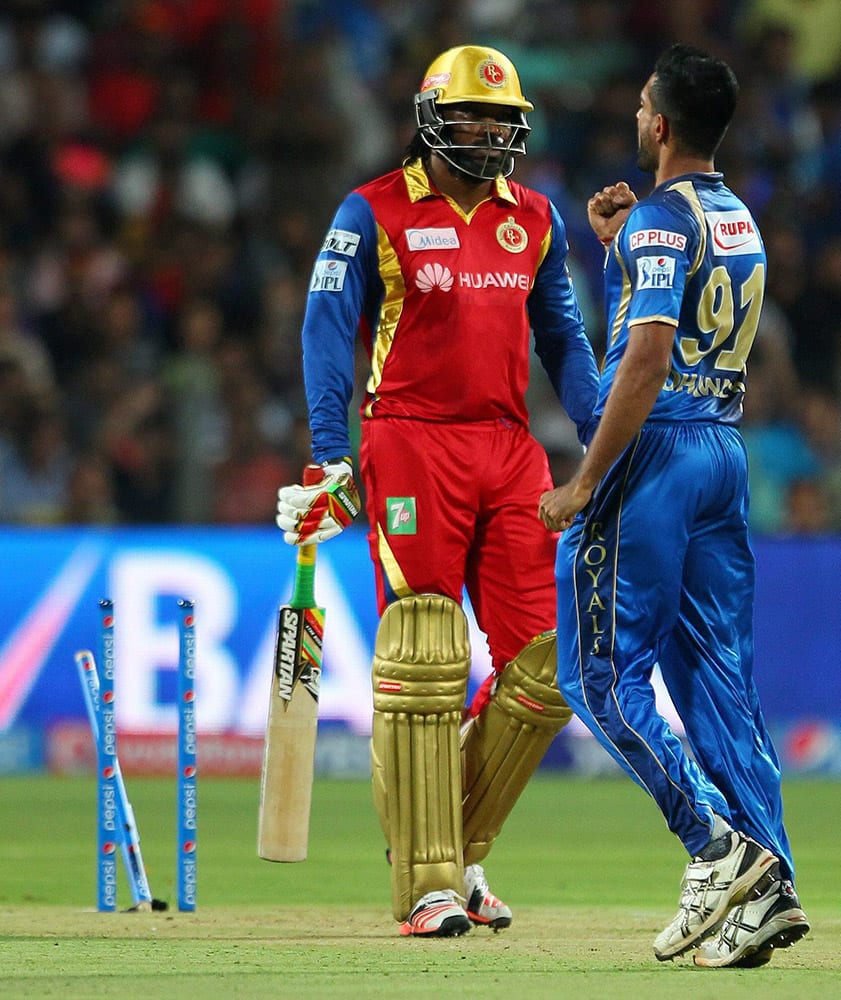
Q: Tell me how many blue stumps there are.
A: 3